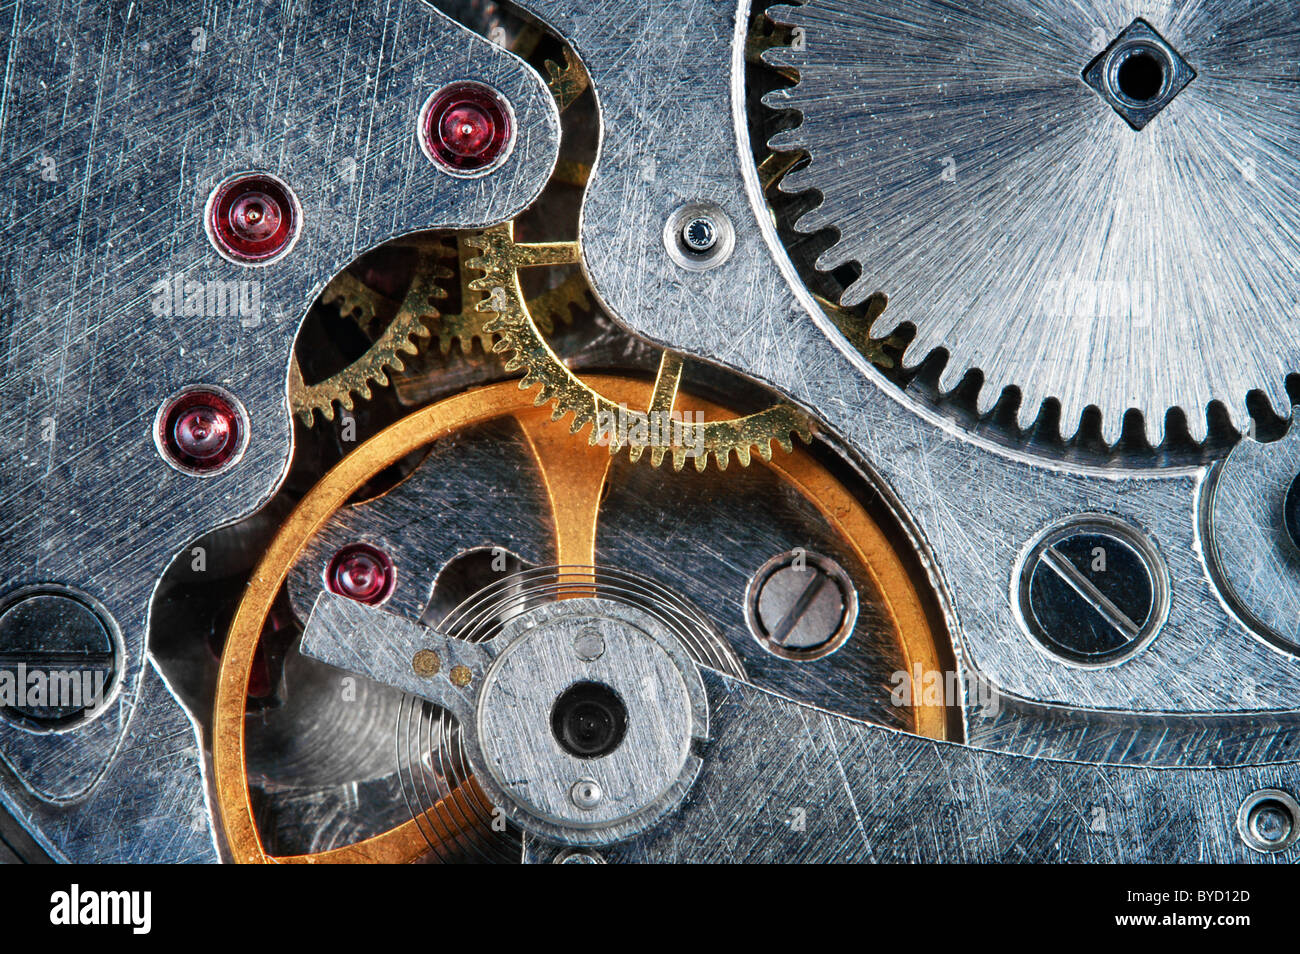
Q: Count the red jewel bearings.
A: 4